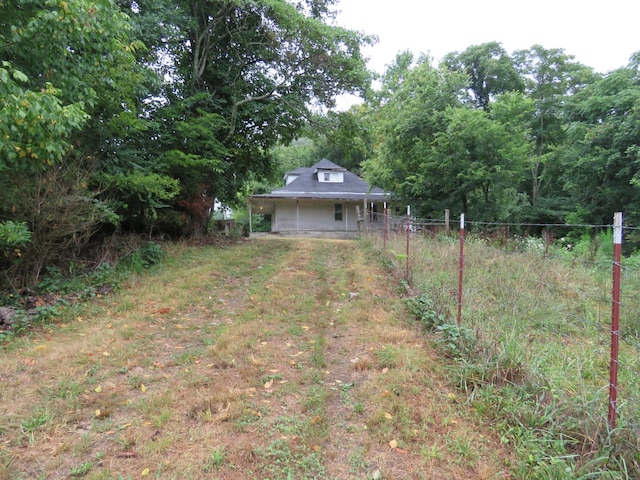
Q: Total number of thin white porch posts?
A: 3